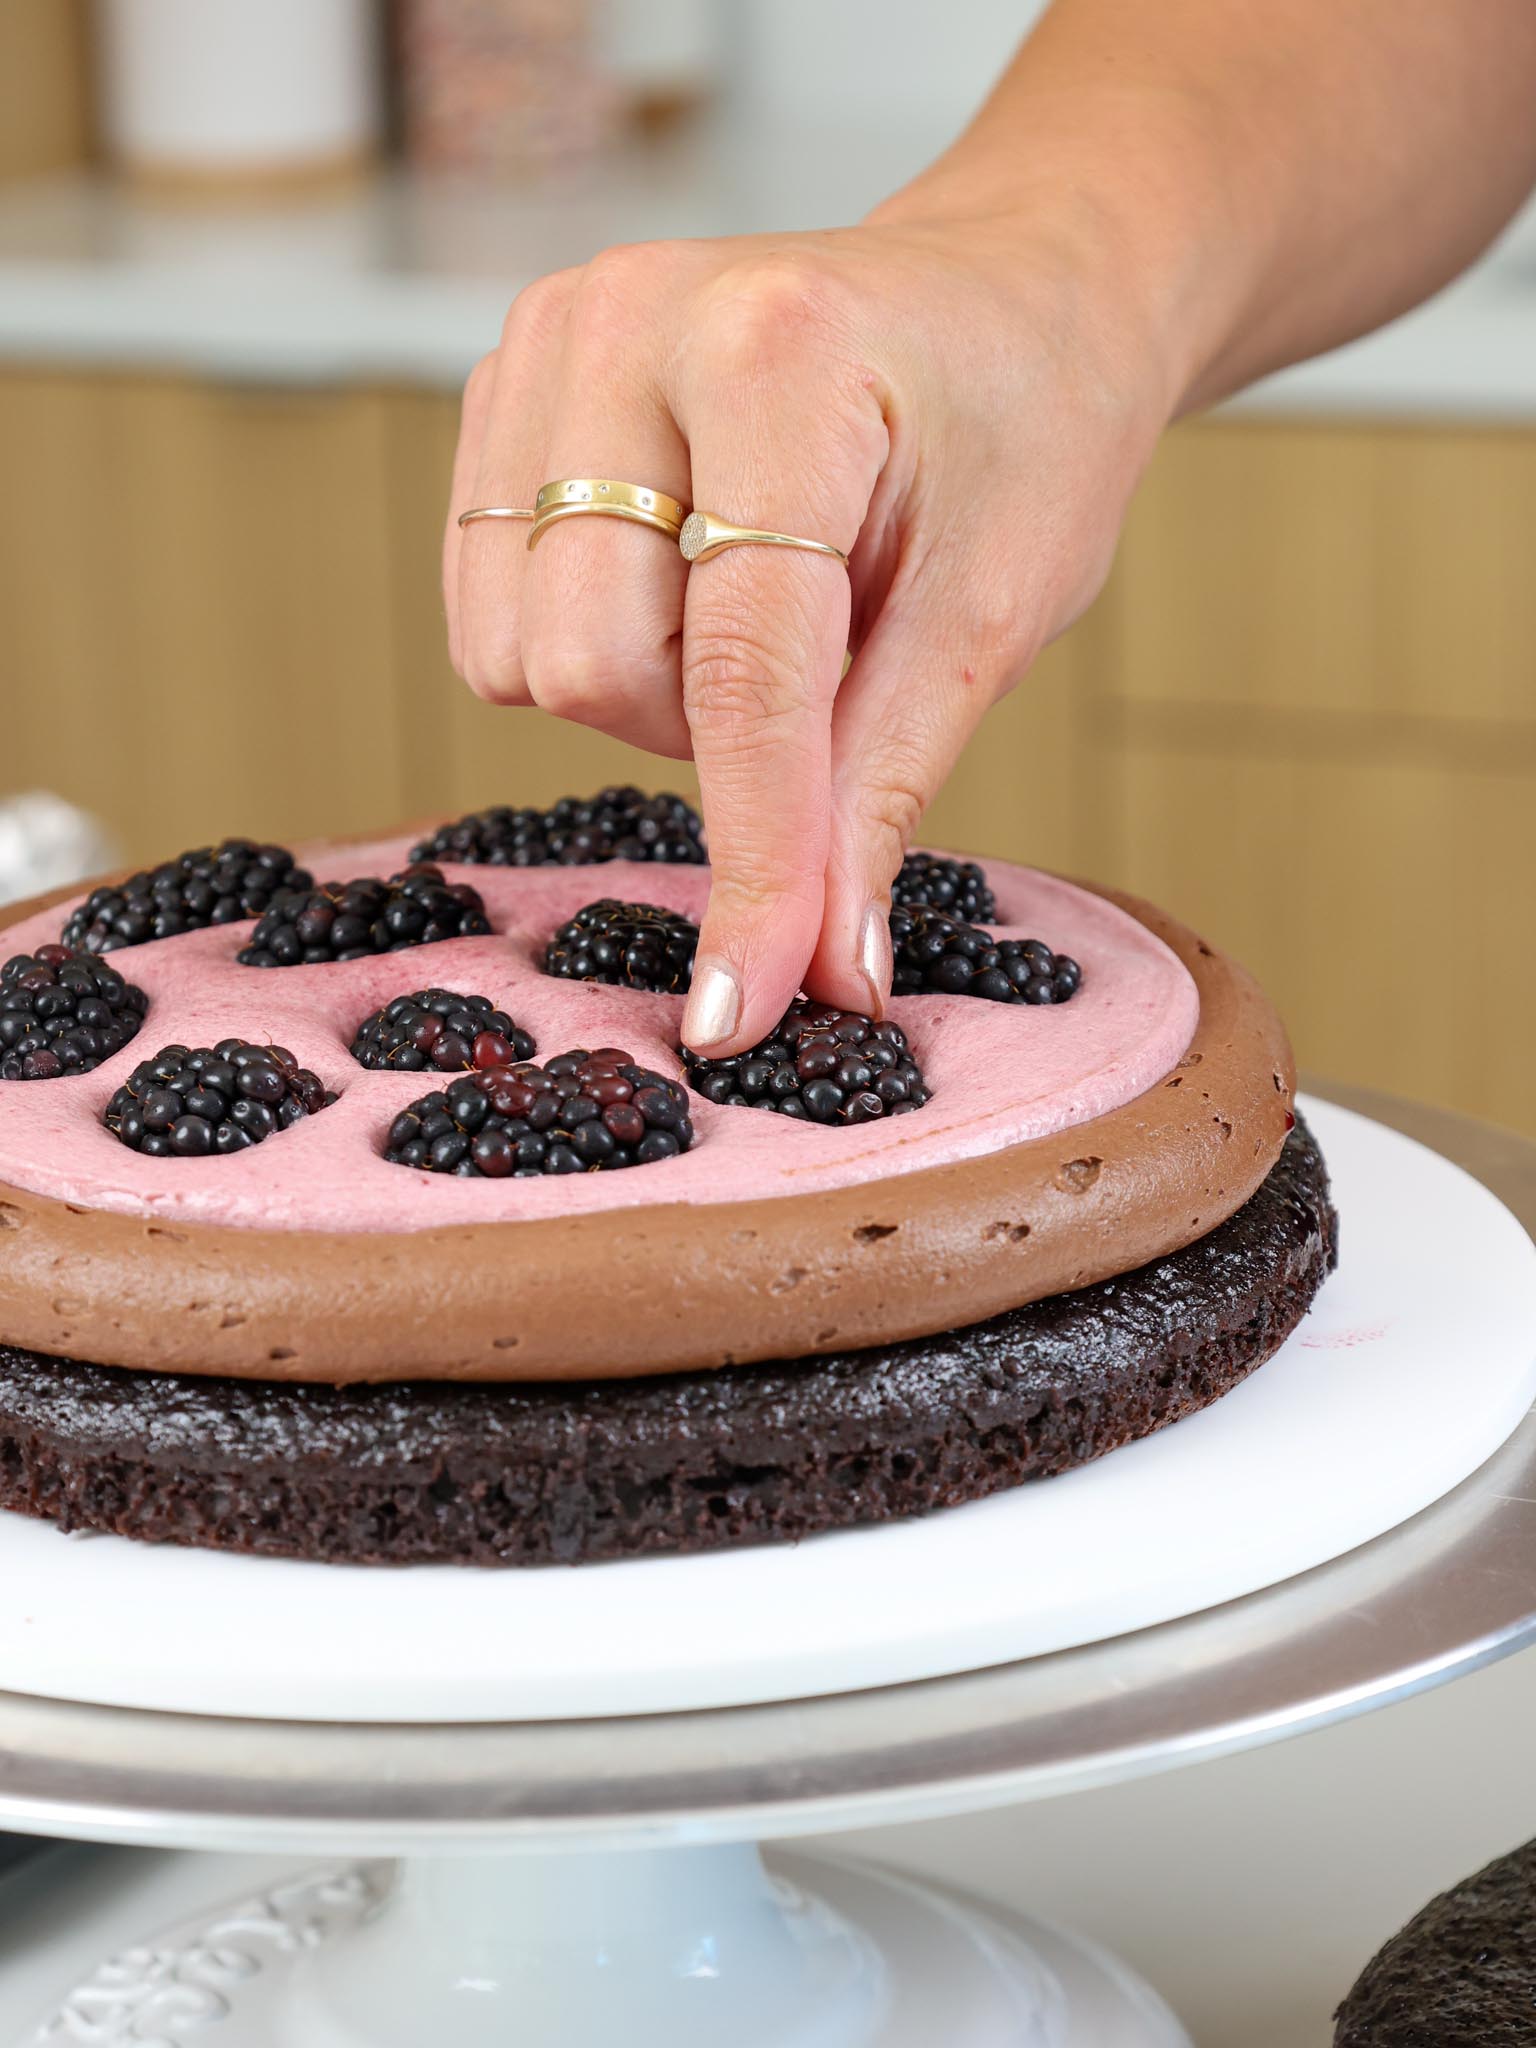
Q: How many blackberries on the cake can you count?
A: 11